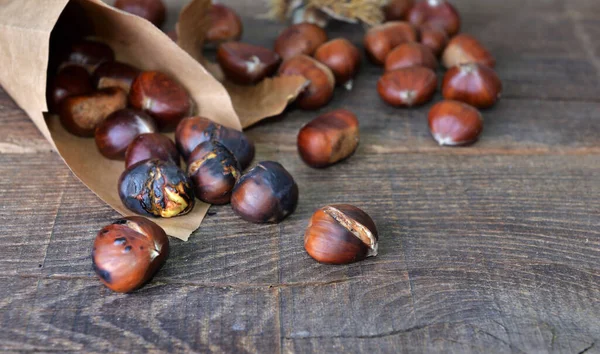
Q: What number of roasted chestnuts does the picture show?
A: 6